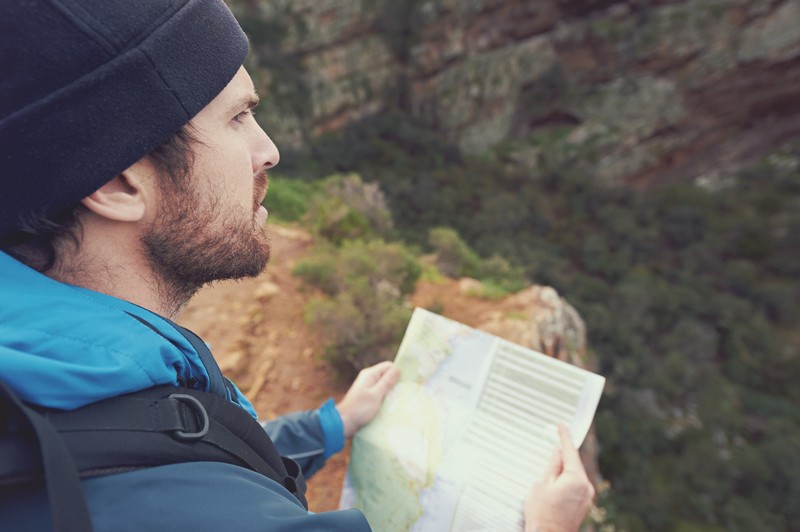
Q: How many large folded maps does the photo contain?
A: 1